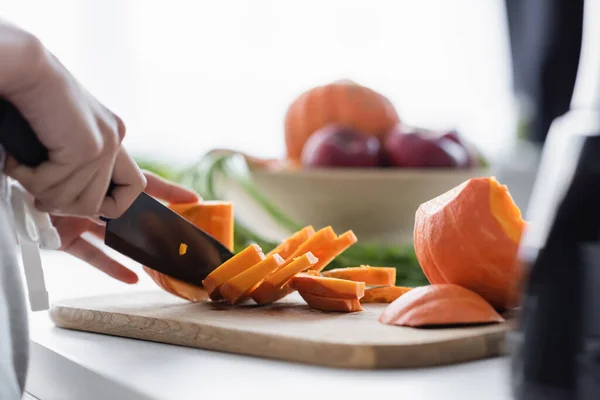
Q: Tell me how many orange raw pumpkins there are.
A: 2